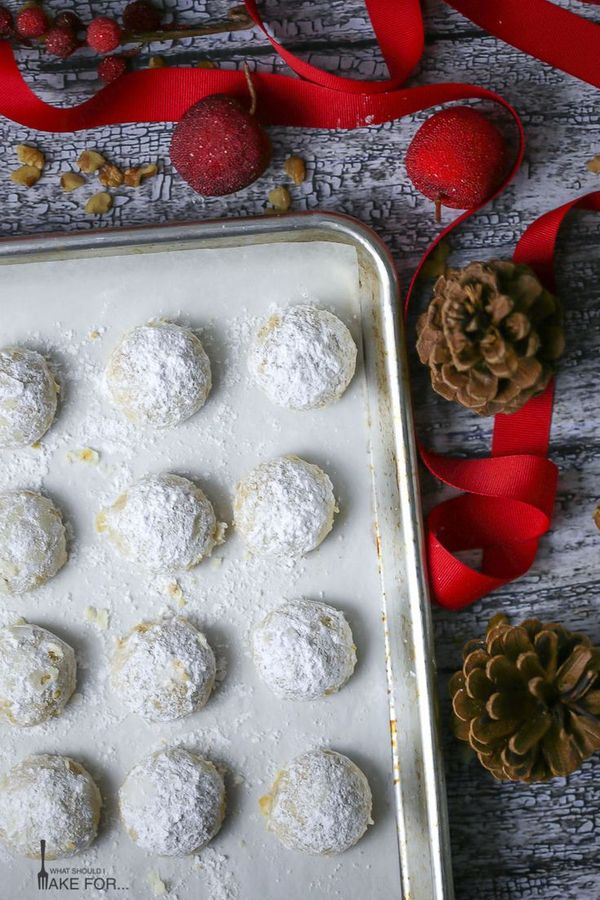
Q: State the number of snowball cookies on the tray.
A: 12